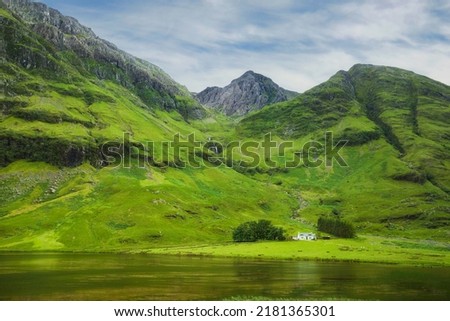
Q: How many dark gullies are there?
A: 2